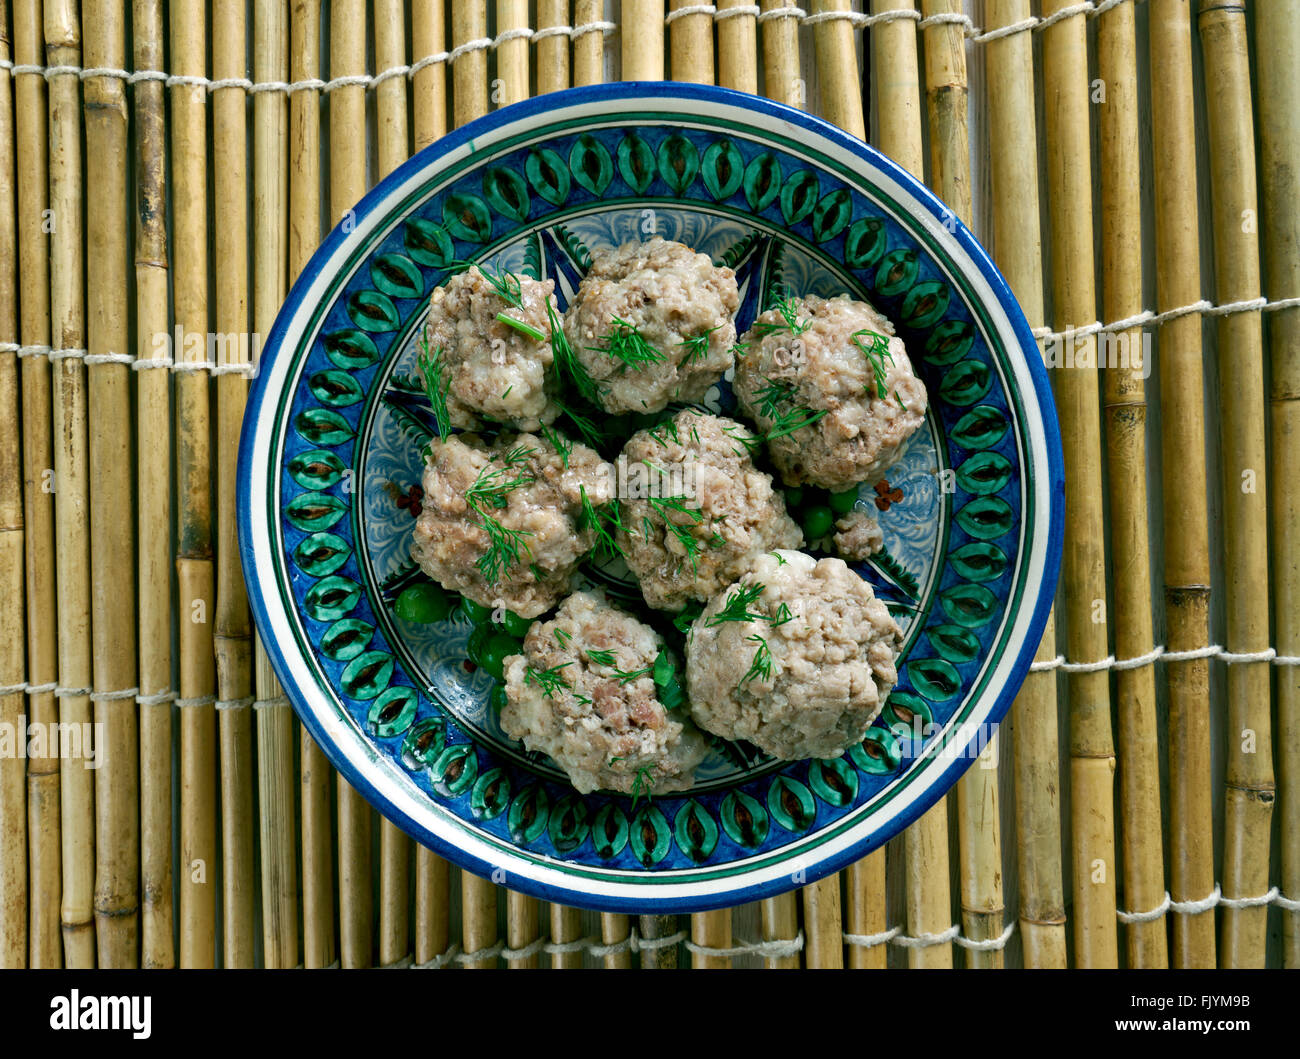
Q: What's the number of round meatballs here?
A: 7